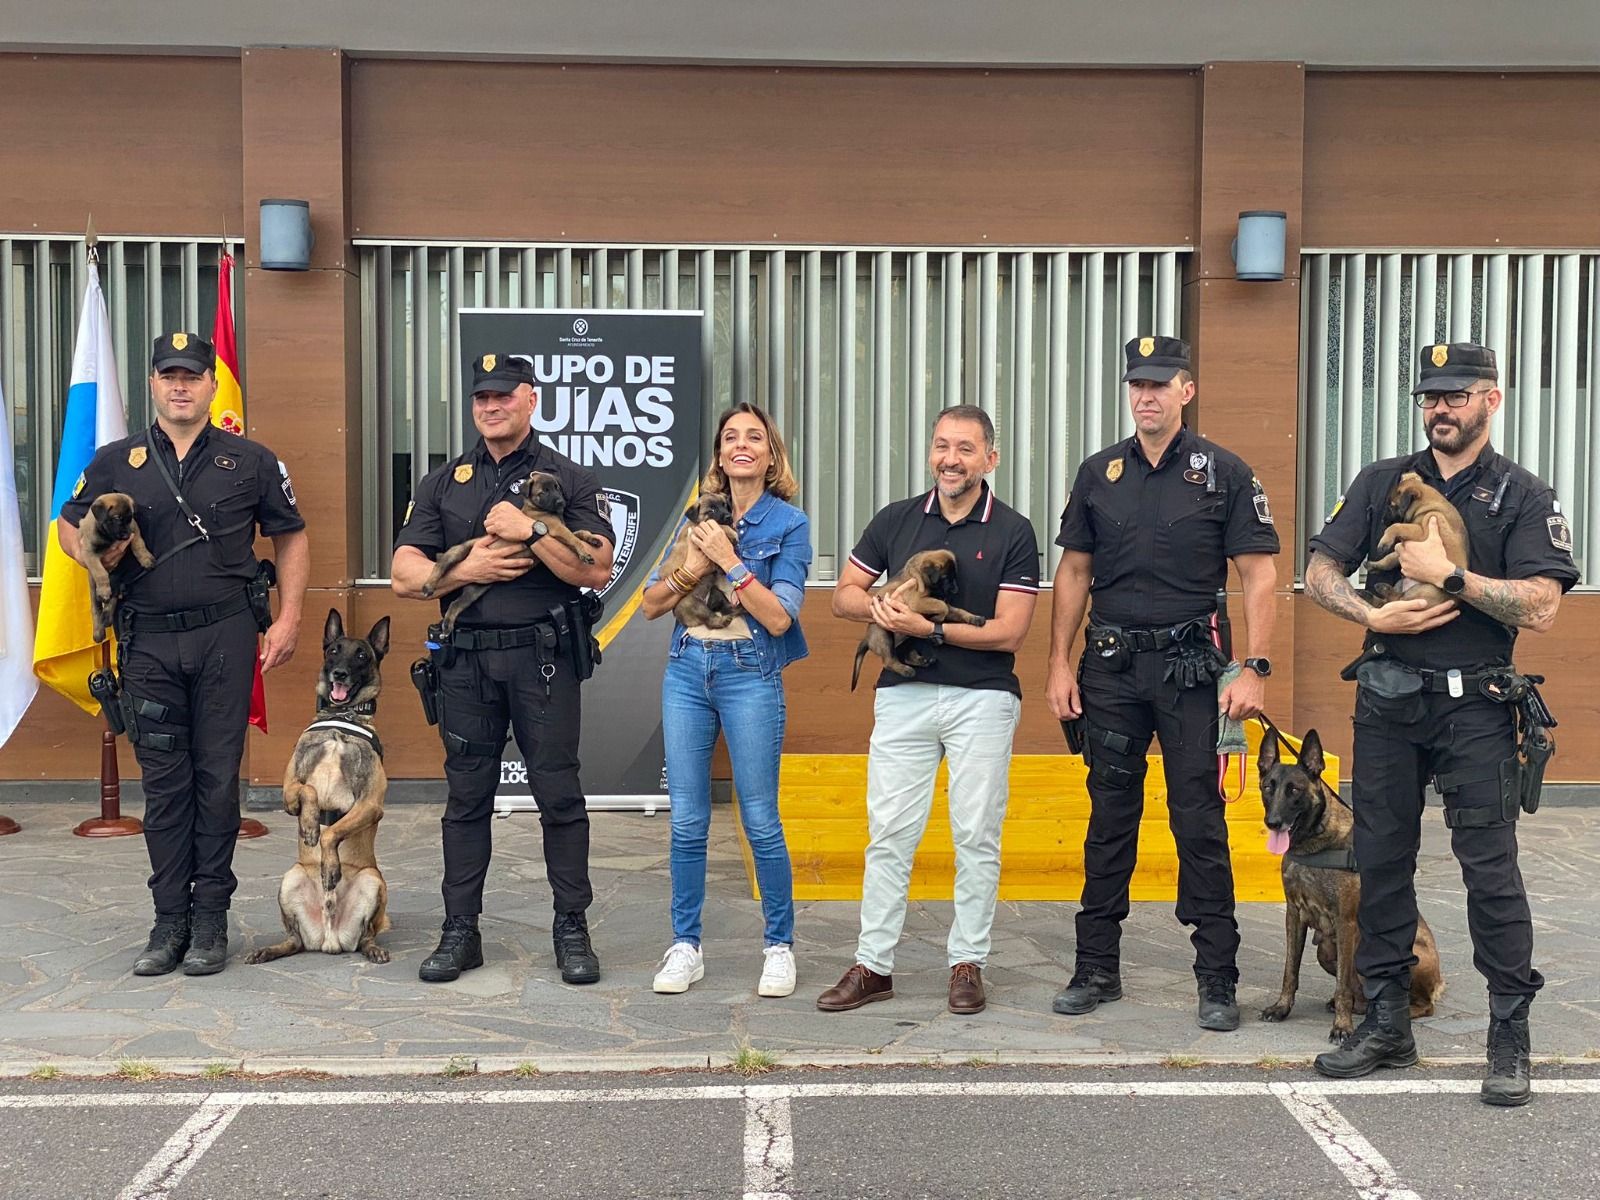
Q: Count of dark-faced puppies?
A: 5